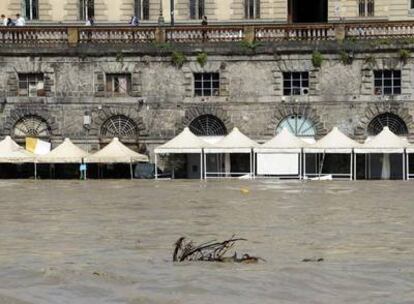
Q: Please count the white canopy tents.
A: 8